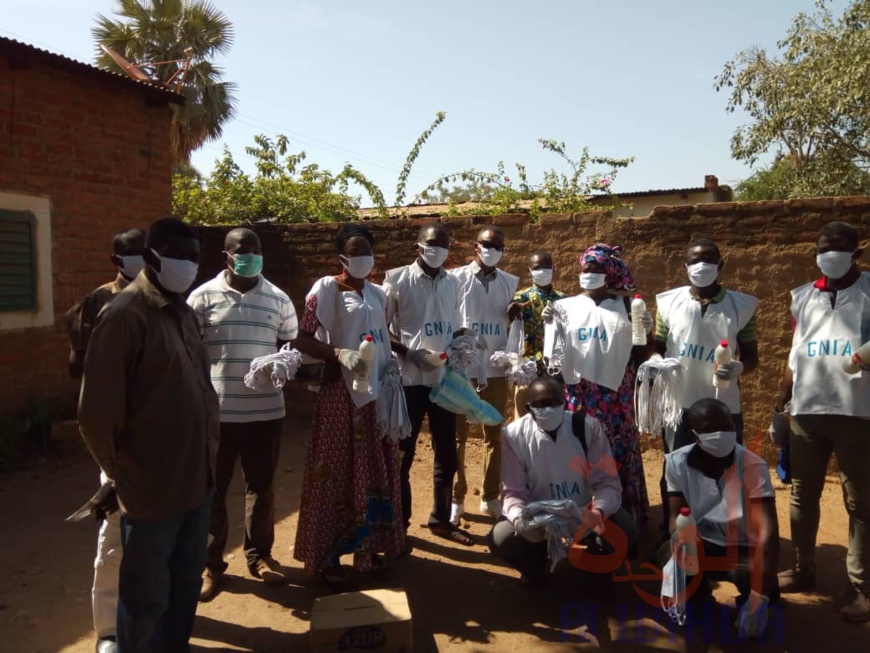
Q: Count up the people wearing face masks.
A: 12